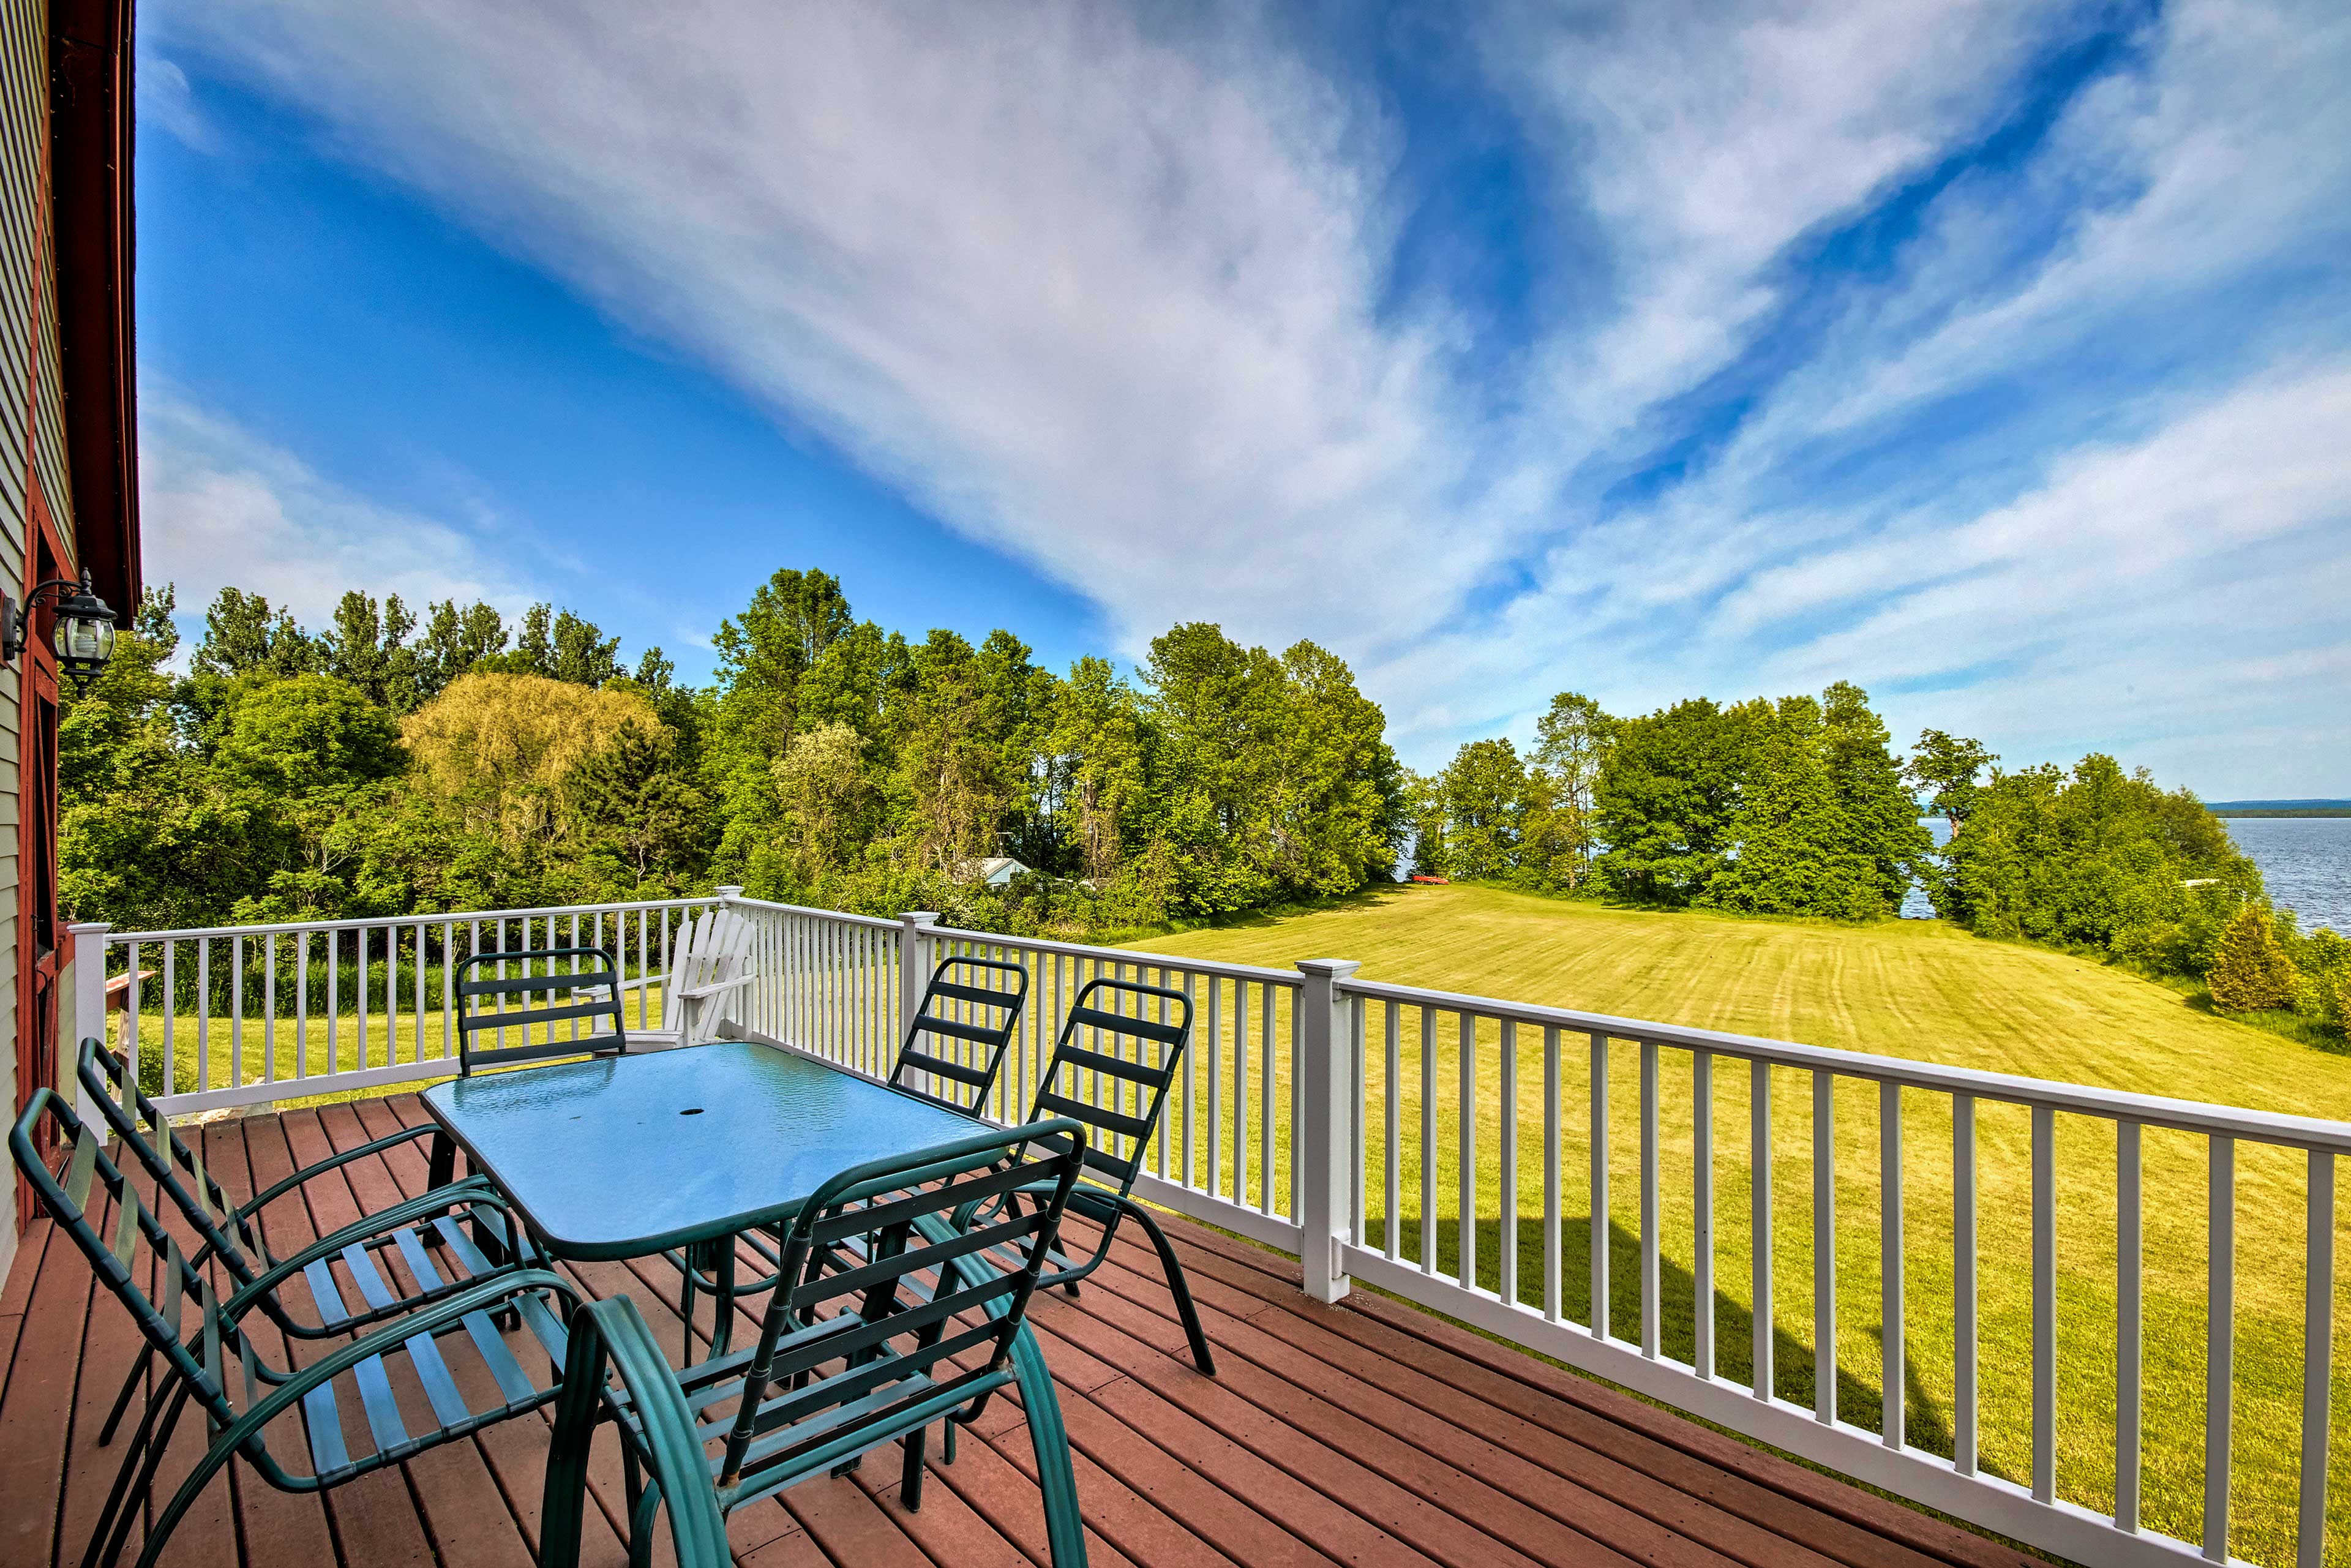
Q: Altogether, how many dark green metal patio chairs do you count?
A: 6